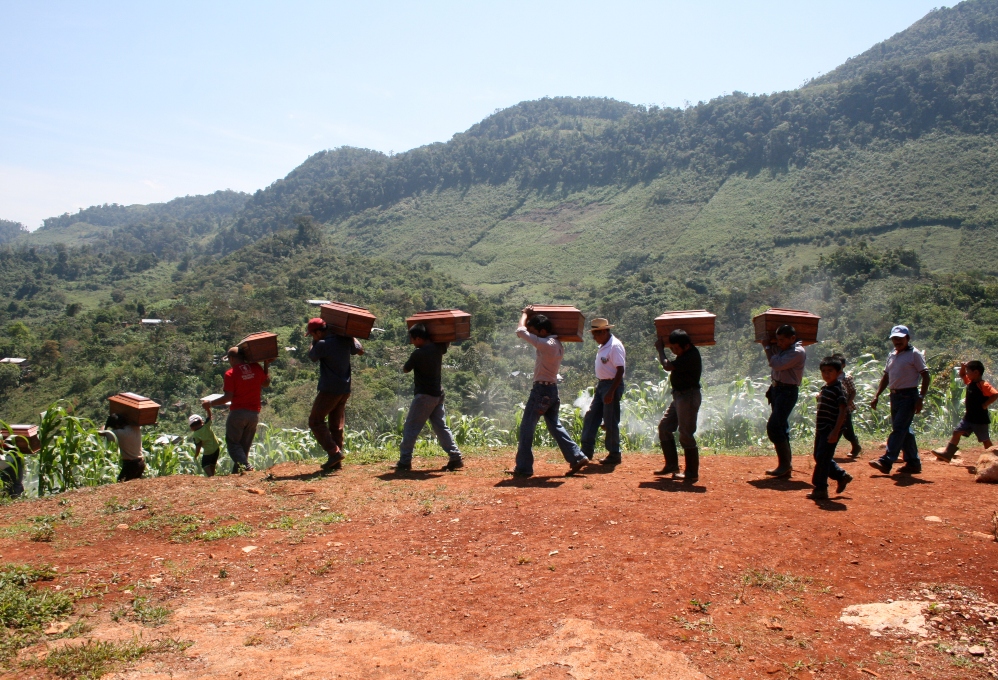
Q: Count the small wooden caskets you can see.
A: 8